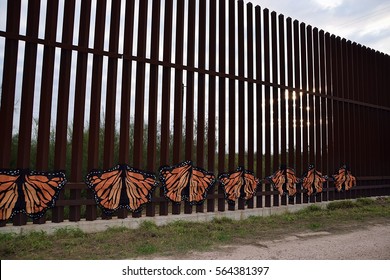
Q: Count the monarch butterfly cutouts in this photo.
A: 7